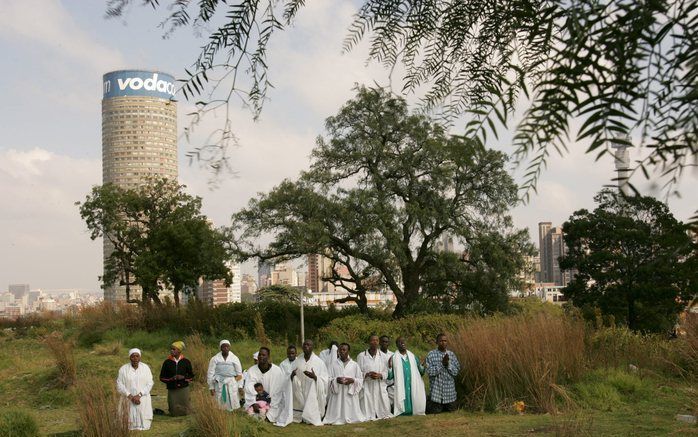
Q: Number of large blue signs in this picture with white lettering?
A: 1